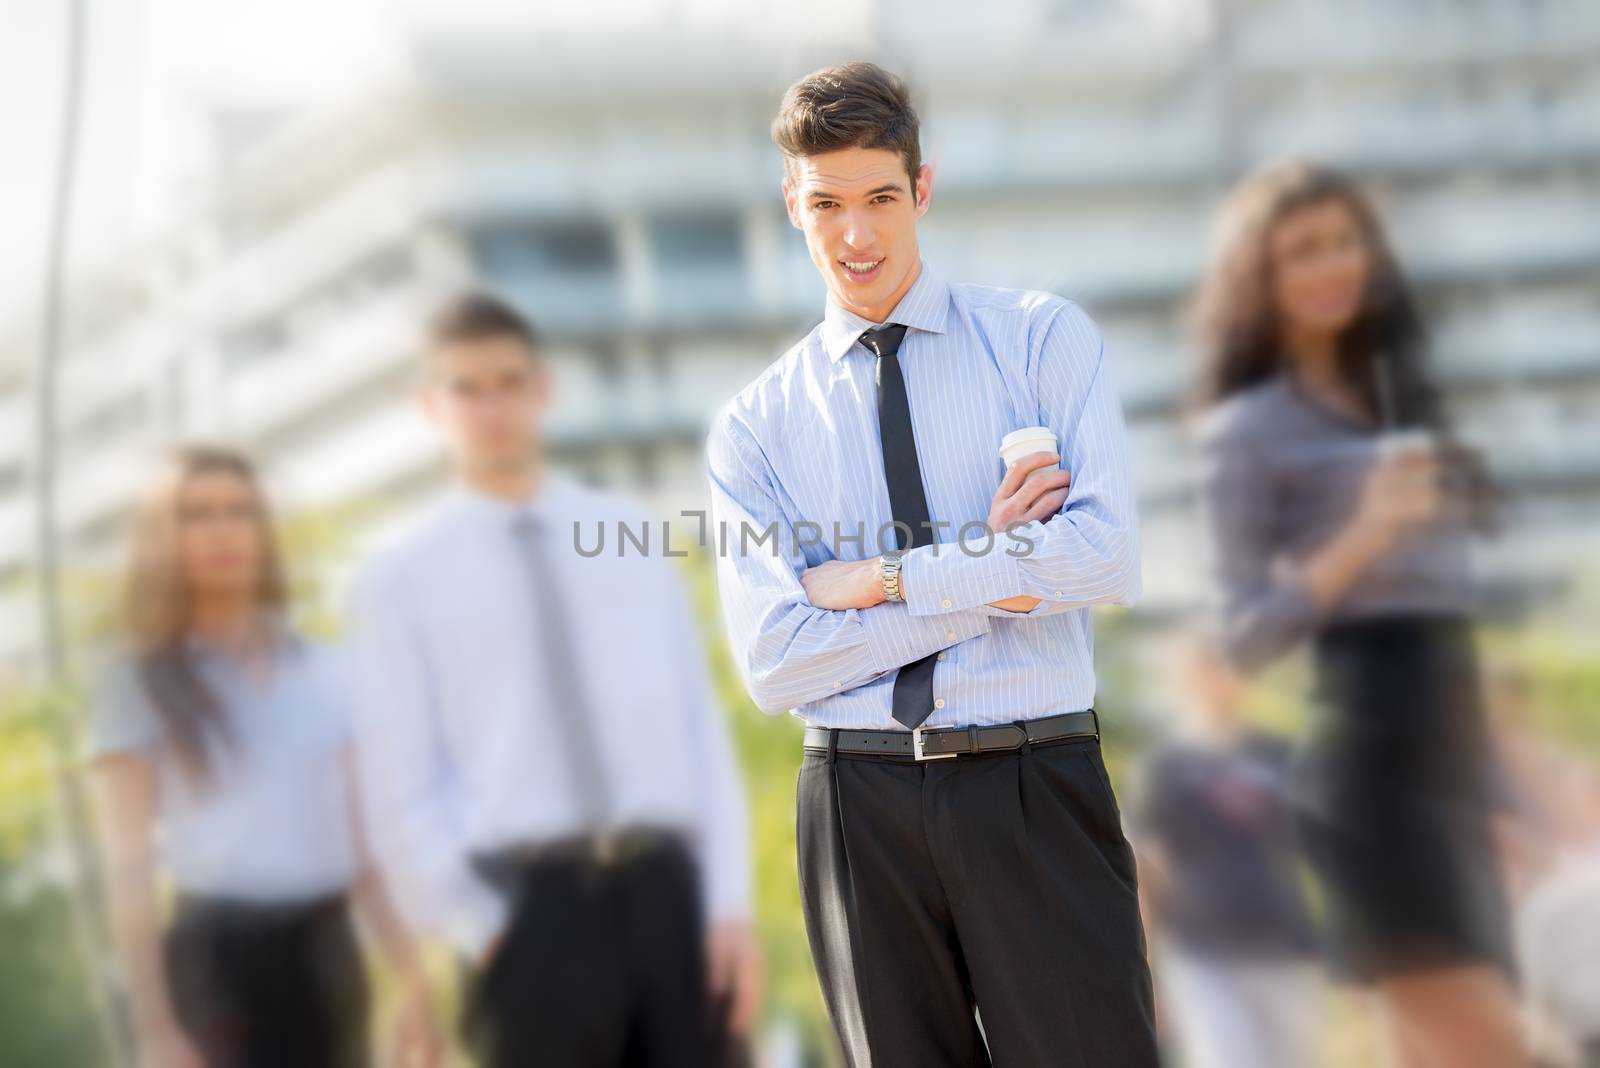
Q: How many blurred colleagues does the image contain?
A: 3